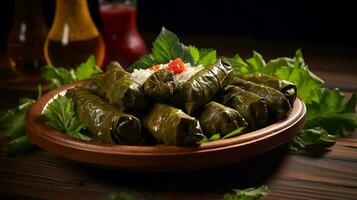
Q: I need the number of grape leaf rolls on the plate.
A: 9